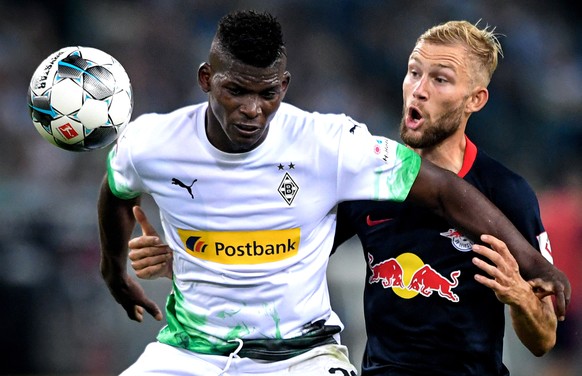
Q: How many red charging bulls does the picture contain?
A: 2